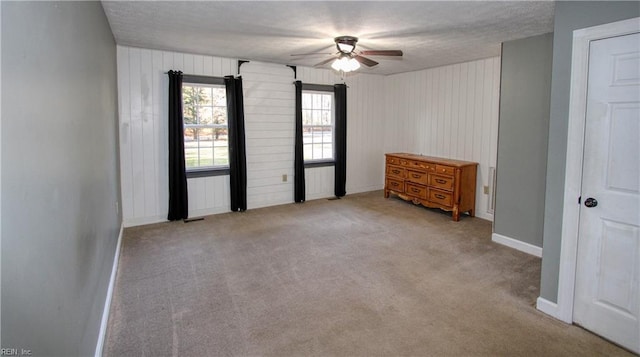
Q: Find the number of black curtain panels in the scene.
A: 4